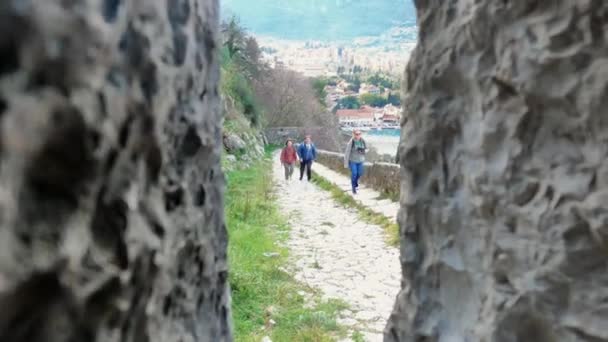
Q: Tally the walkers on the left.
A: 2